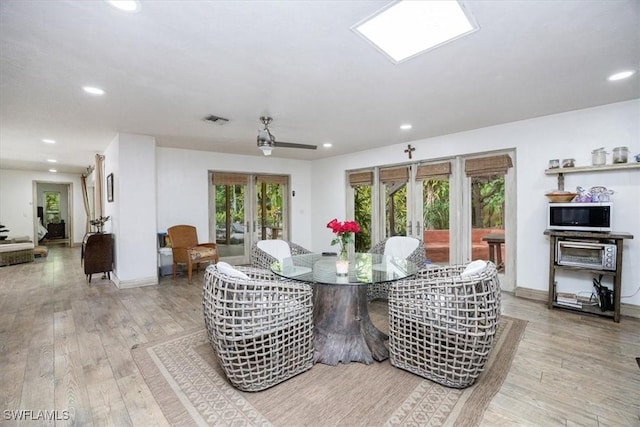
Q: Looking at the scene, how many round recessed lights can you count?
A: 8